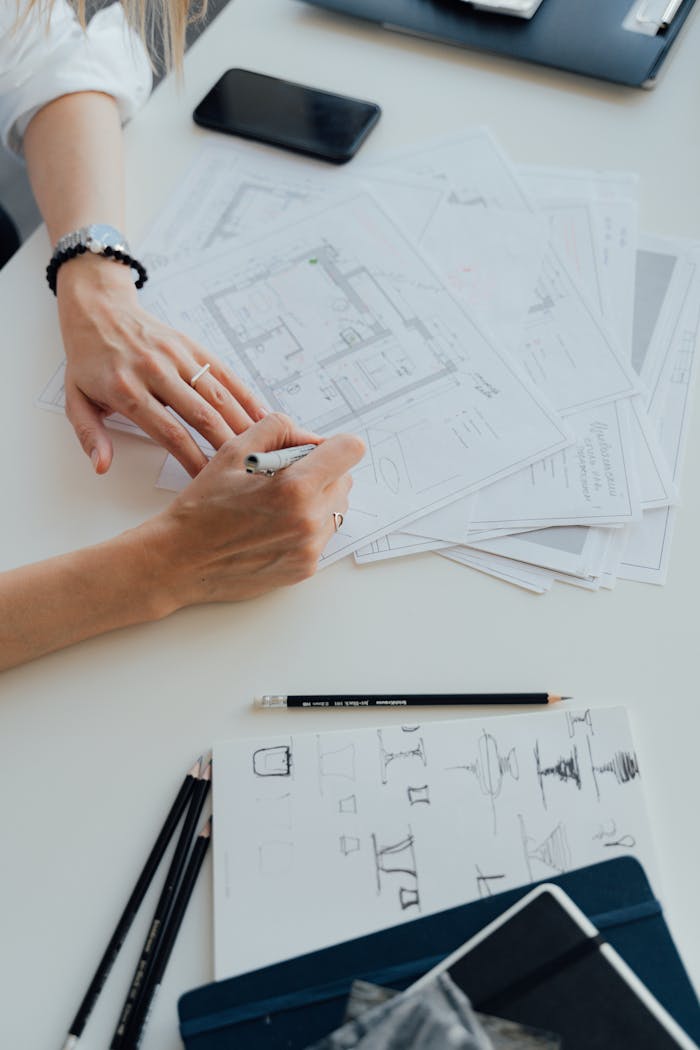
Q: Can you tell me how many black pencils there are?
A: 4